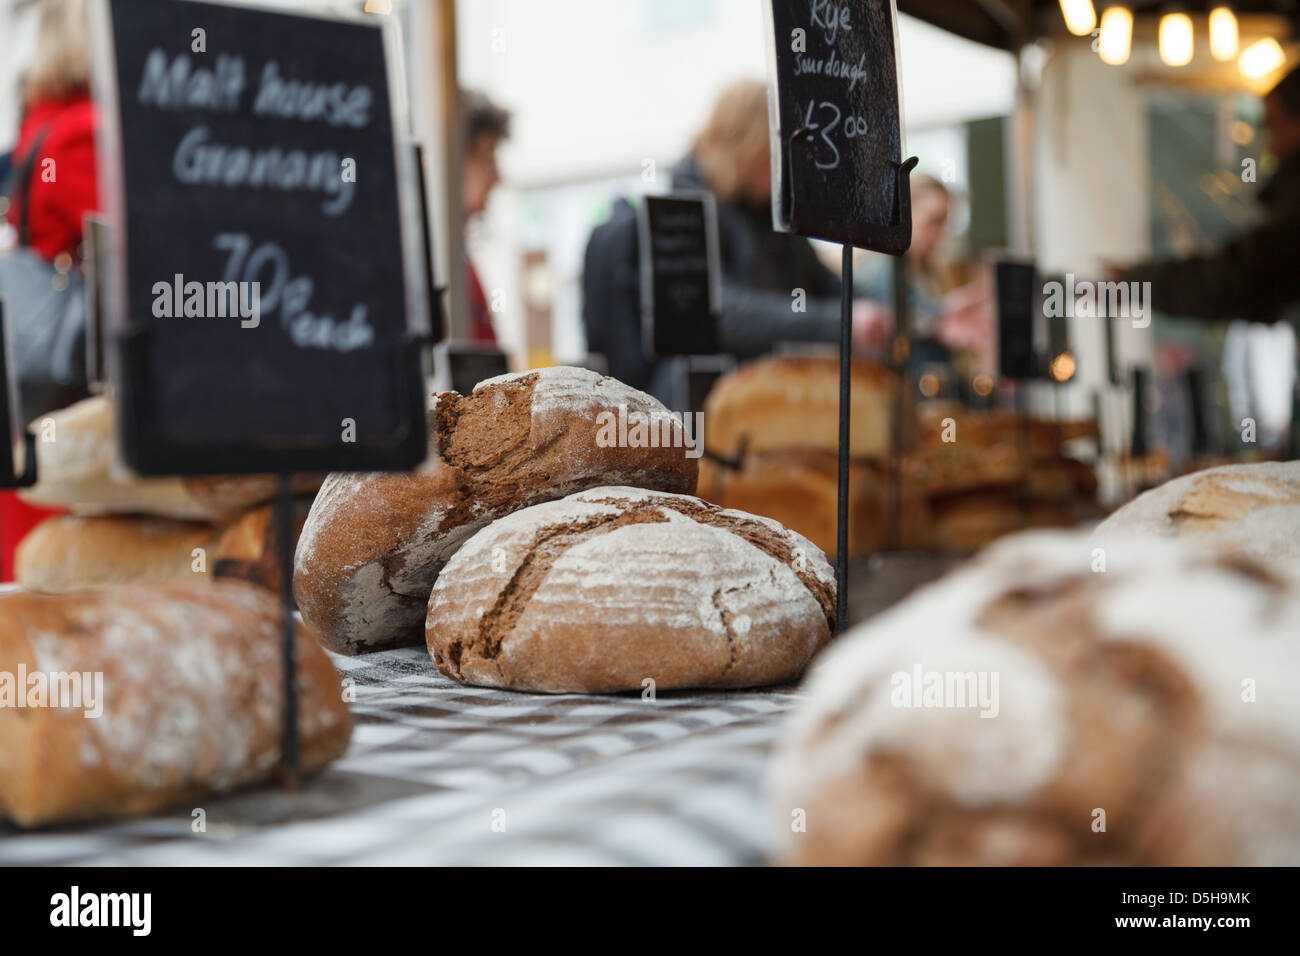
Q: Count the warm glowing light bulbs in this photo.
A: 5